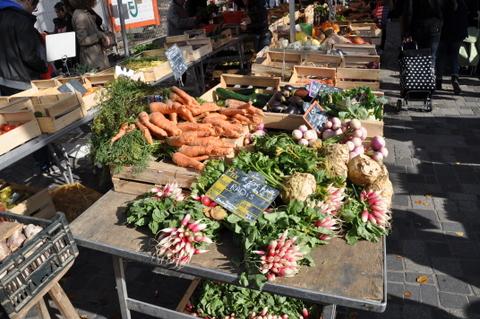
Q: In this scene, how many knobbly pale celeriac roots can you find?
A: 4